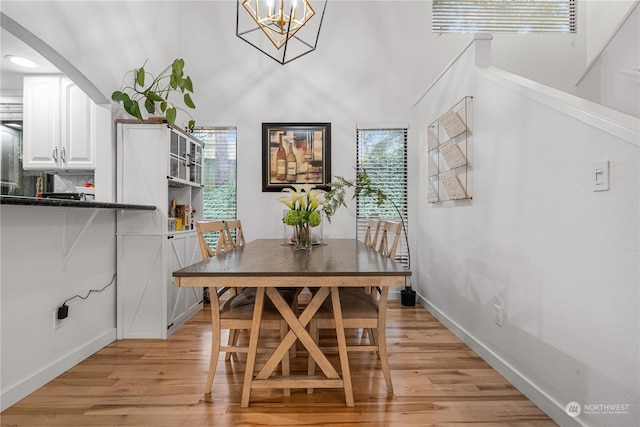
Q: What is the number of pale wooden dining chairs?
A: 4